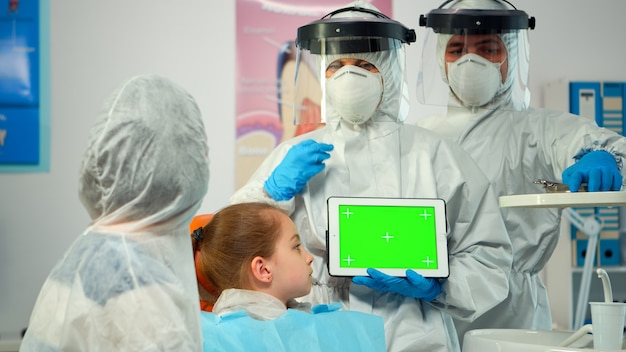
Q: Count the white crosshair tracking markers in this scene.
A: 5